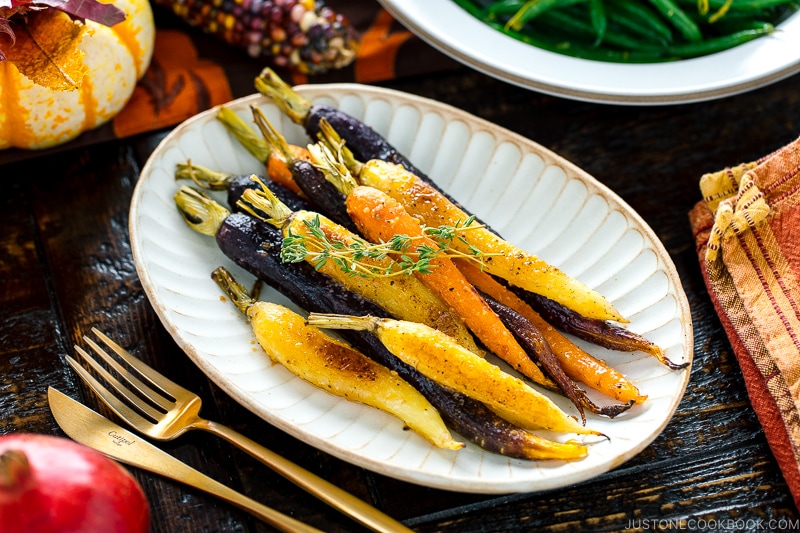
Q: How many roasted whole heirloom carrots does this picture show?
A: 10